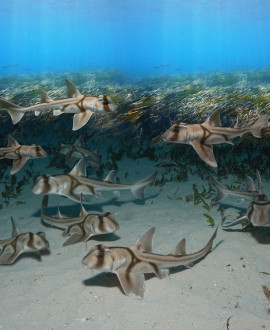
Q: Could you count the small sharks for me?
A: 9